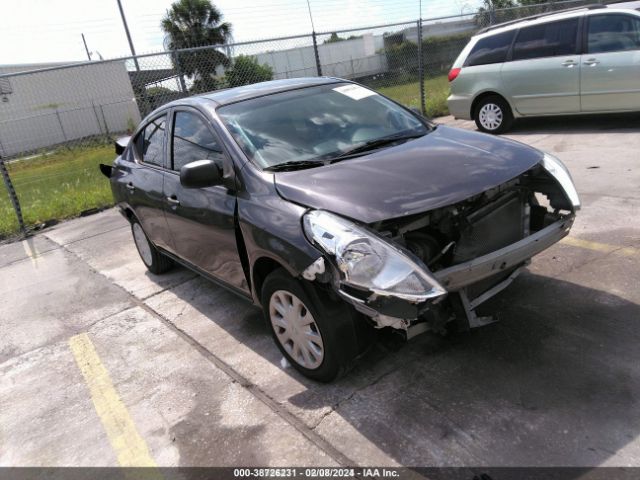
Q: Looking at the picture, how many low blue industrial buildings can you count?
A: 0